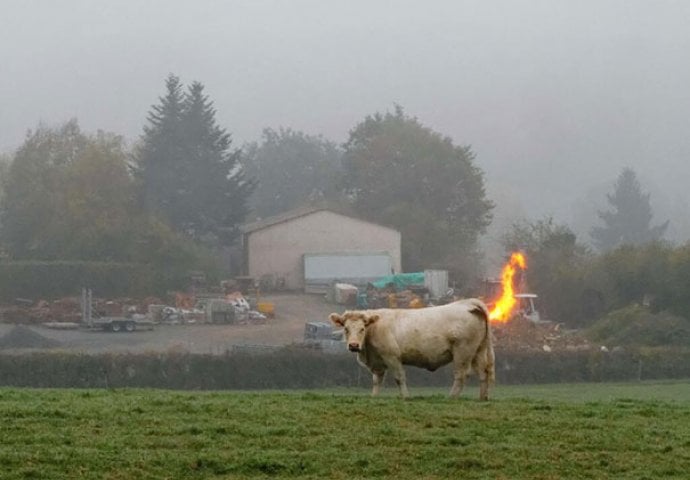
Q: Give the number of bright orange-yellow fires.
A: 1